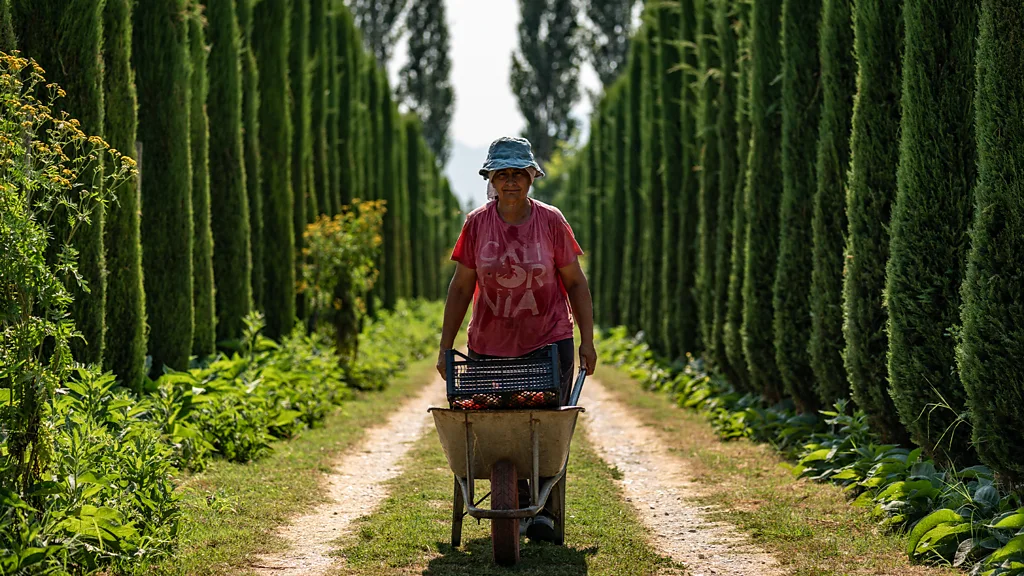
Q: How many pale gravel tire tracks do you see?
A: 2